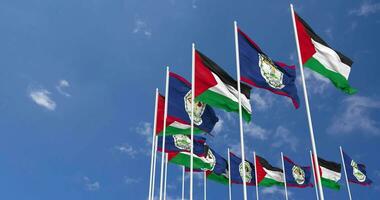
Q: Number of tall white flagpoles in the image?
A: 14